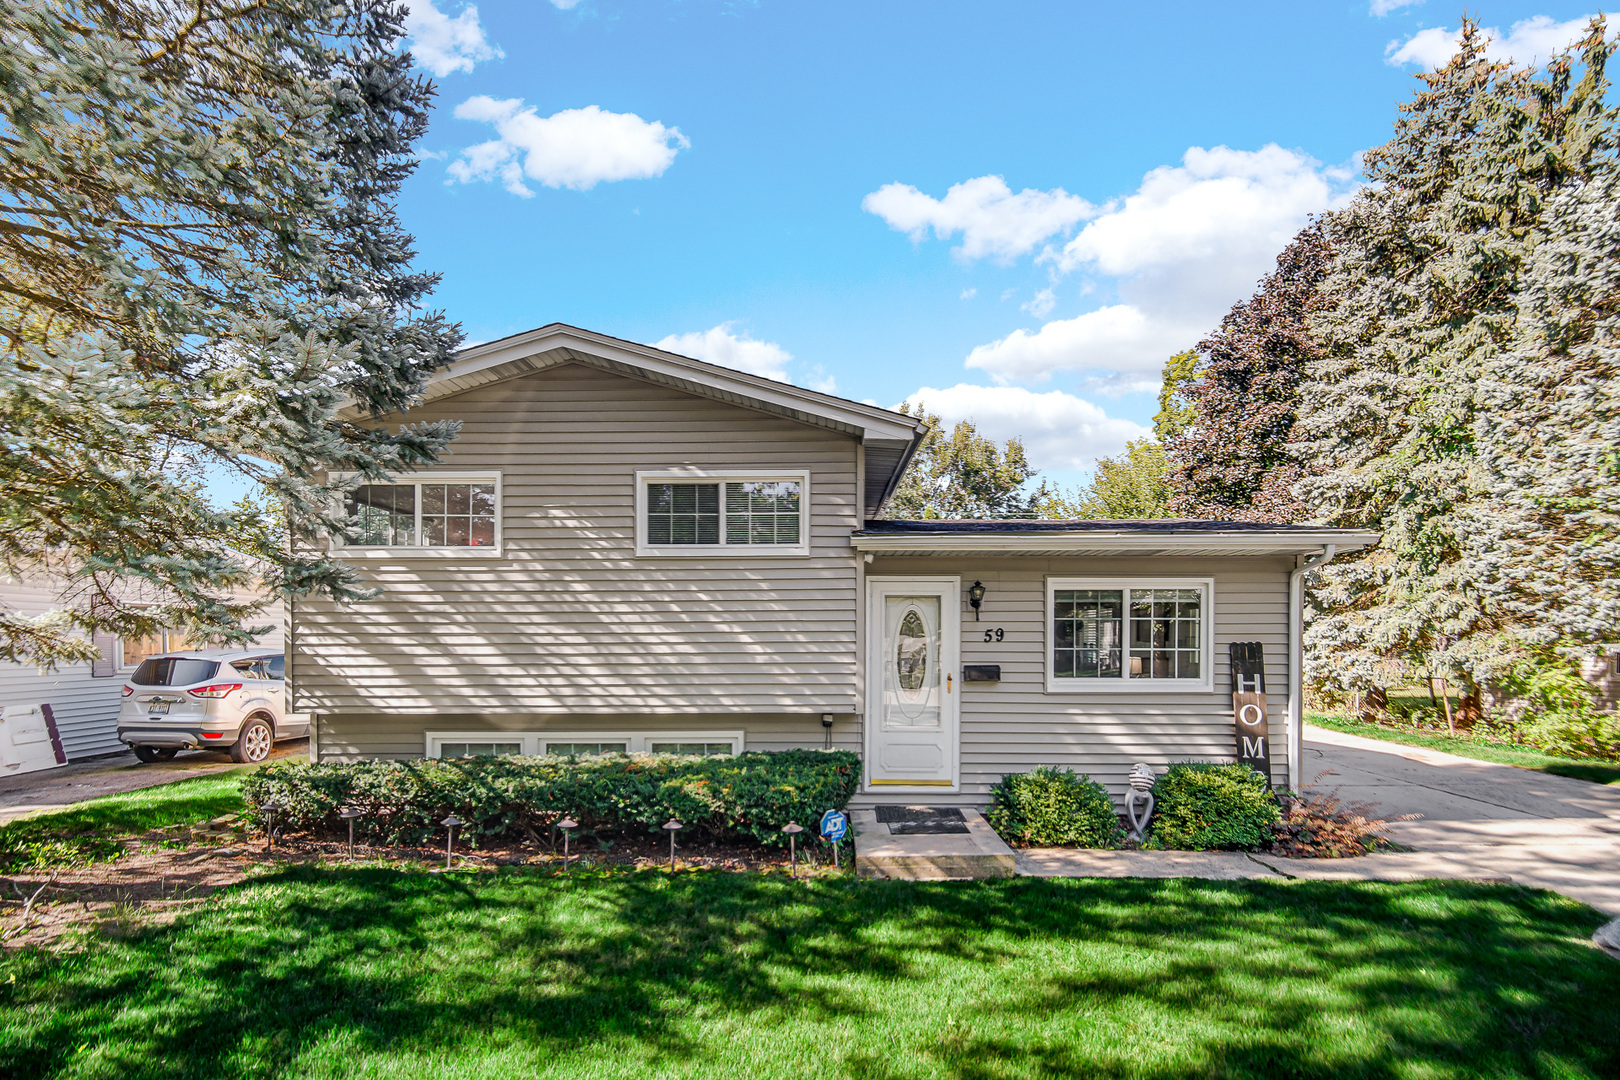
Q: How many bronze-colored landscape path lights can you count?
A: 6